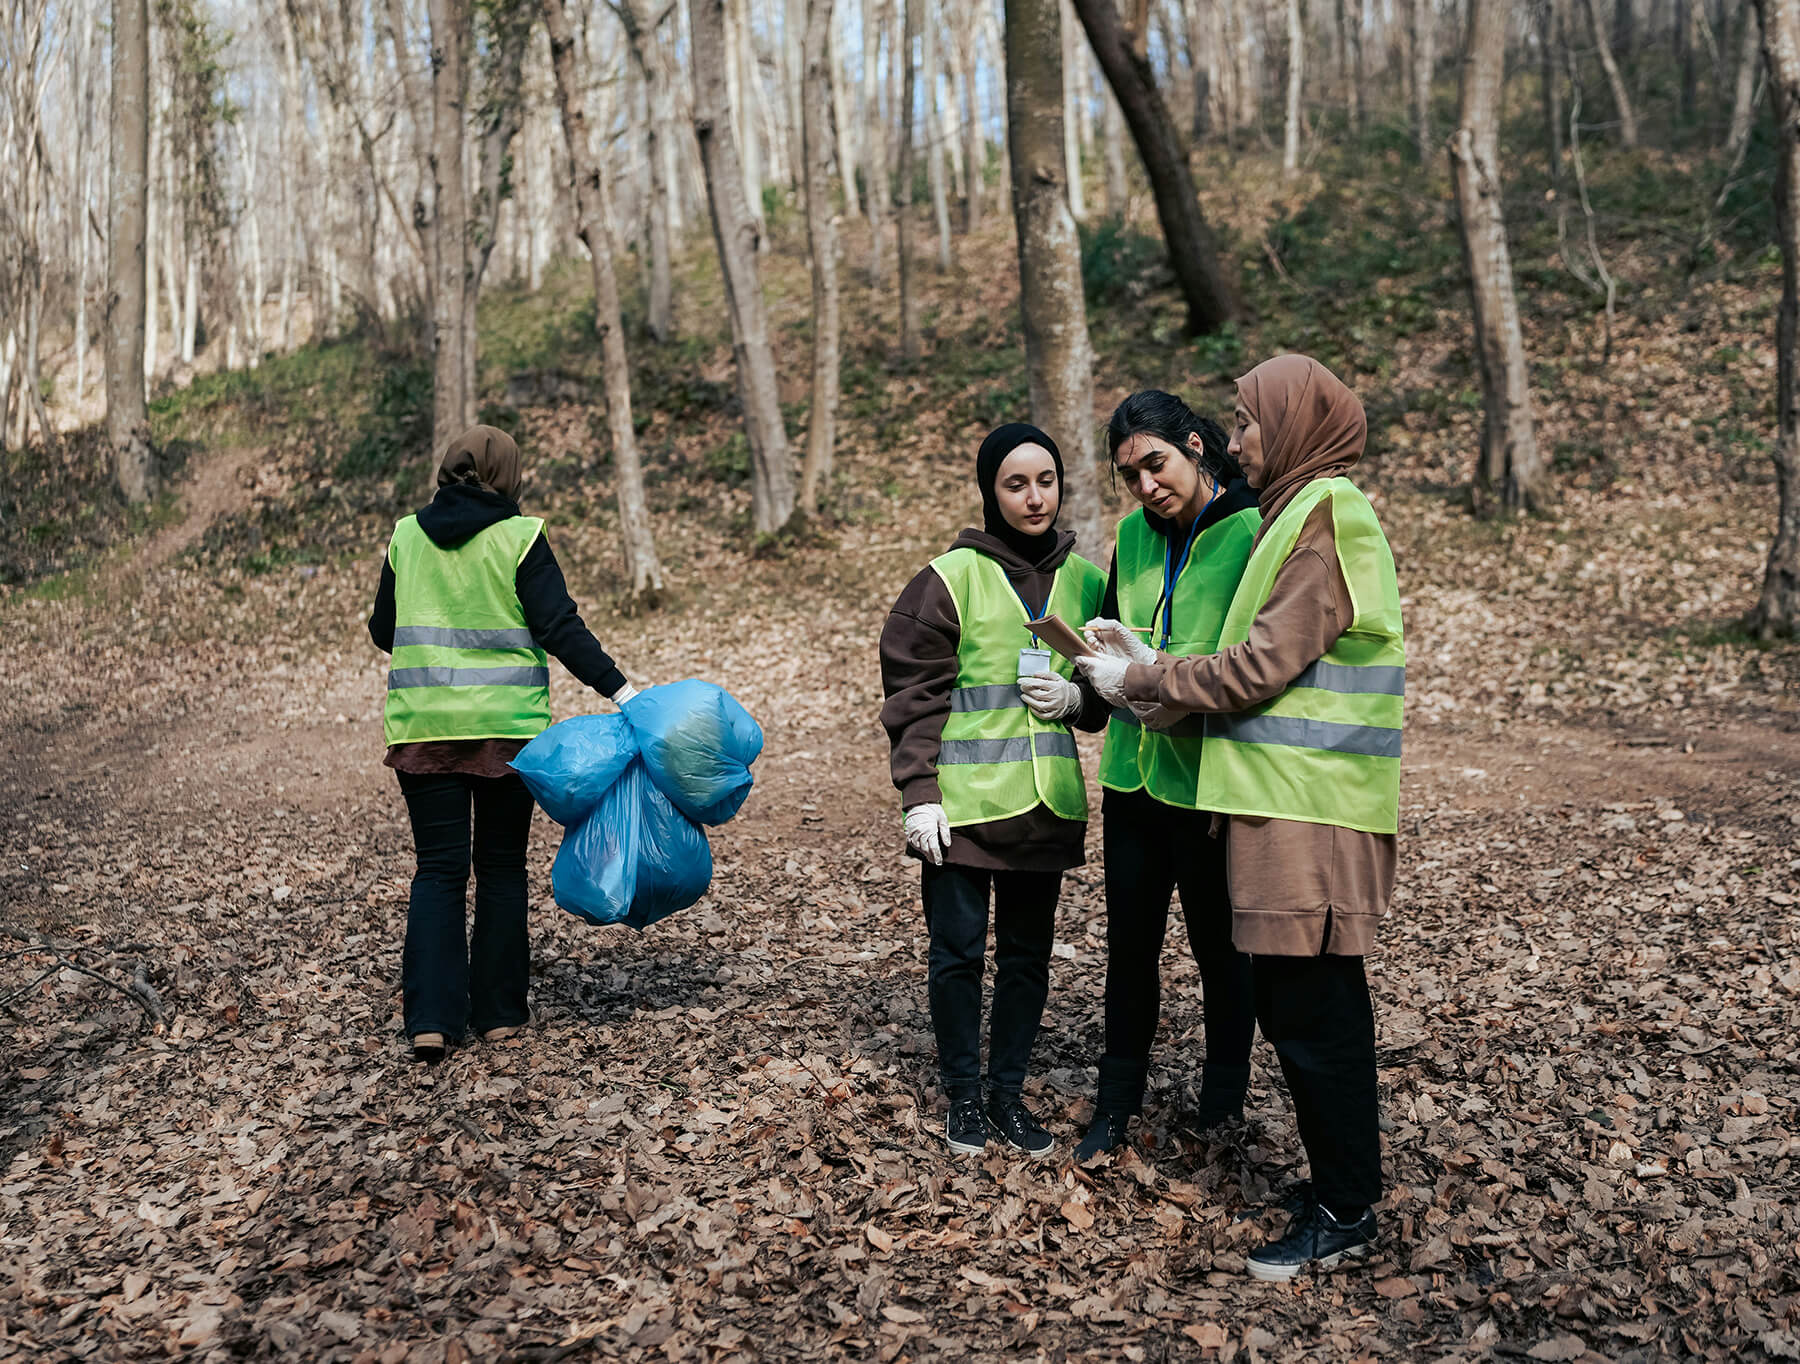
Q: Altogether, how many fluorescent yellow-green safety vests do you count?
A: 4